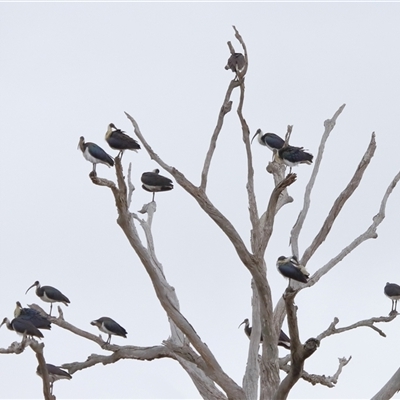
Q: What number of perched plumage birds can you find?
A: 14